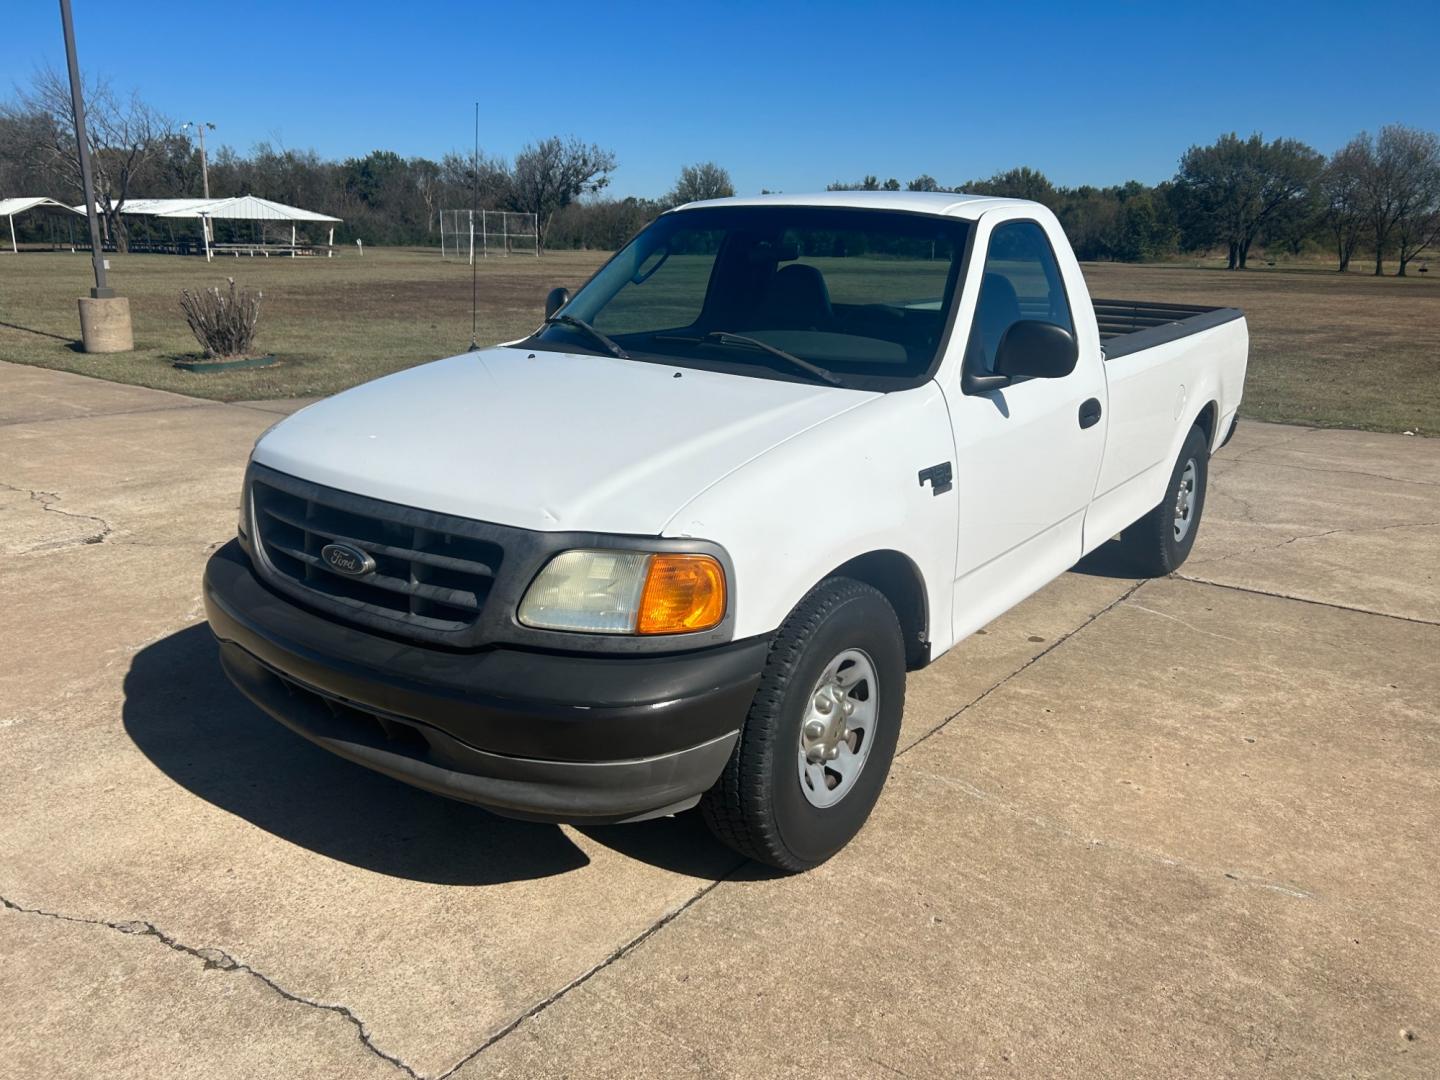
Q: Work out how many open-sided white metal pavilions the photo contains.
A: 2